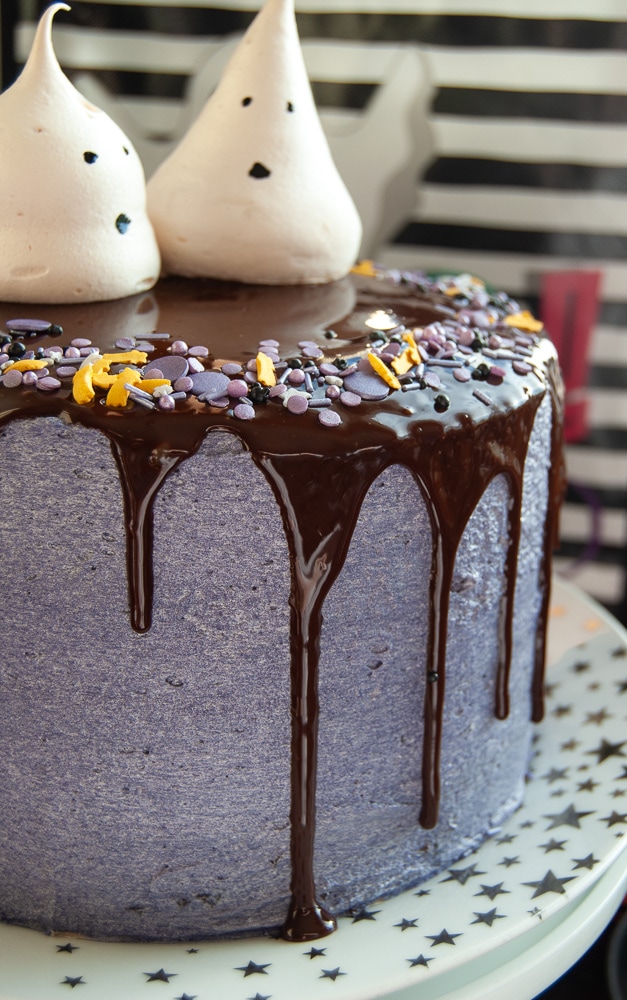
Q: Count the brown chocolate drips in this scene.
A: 5